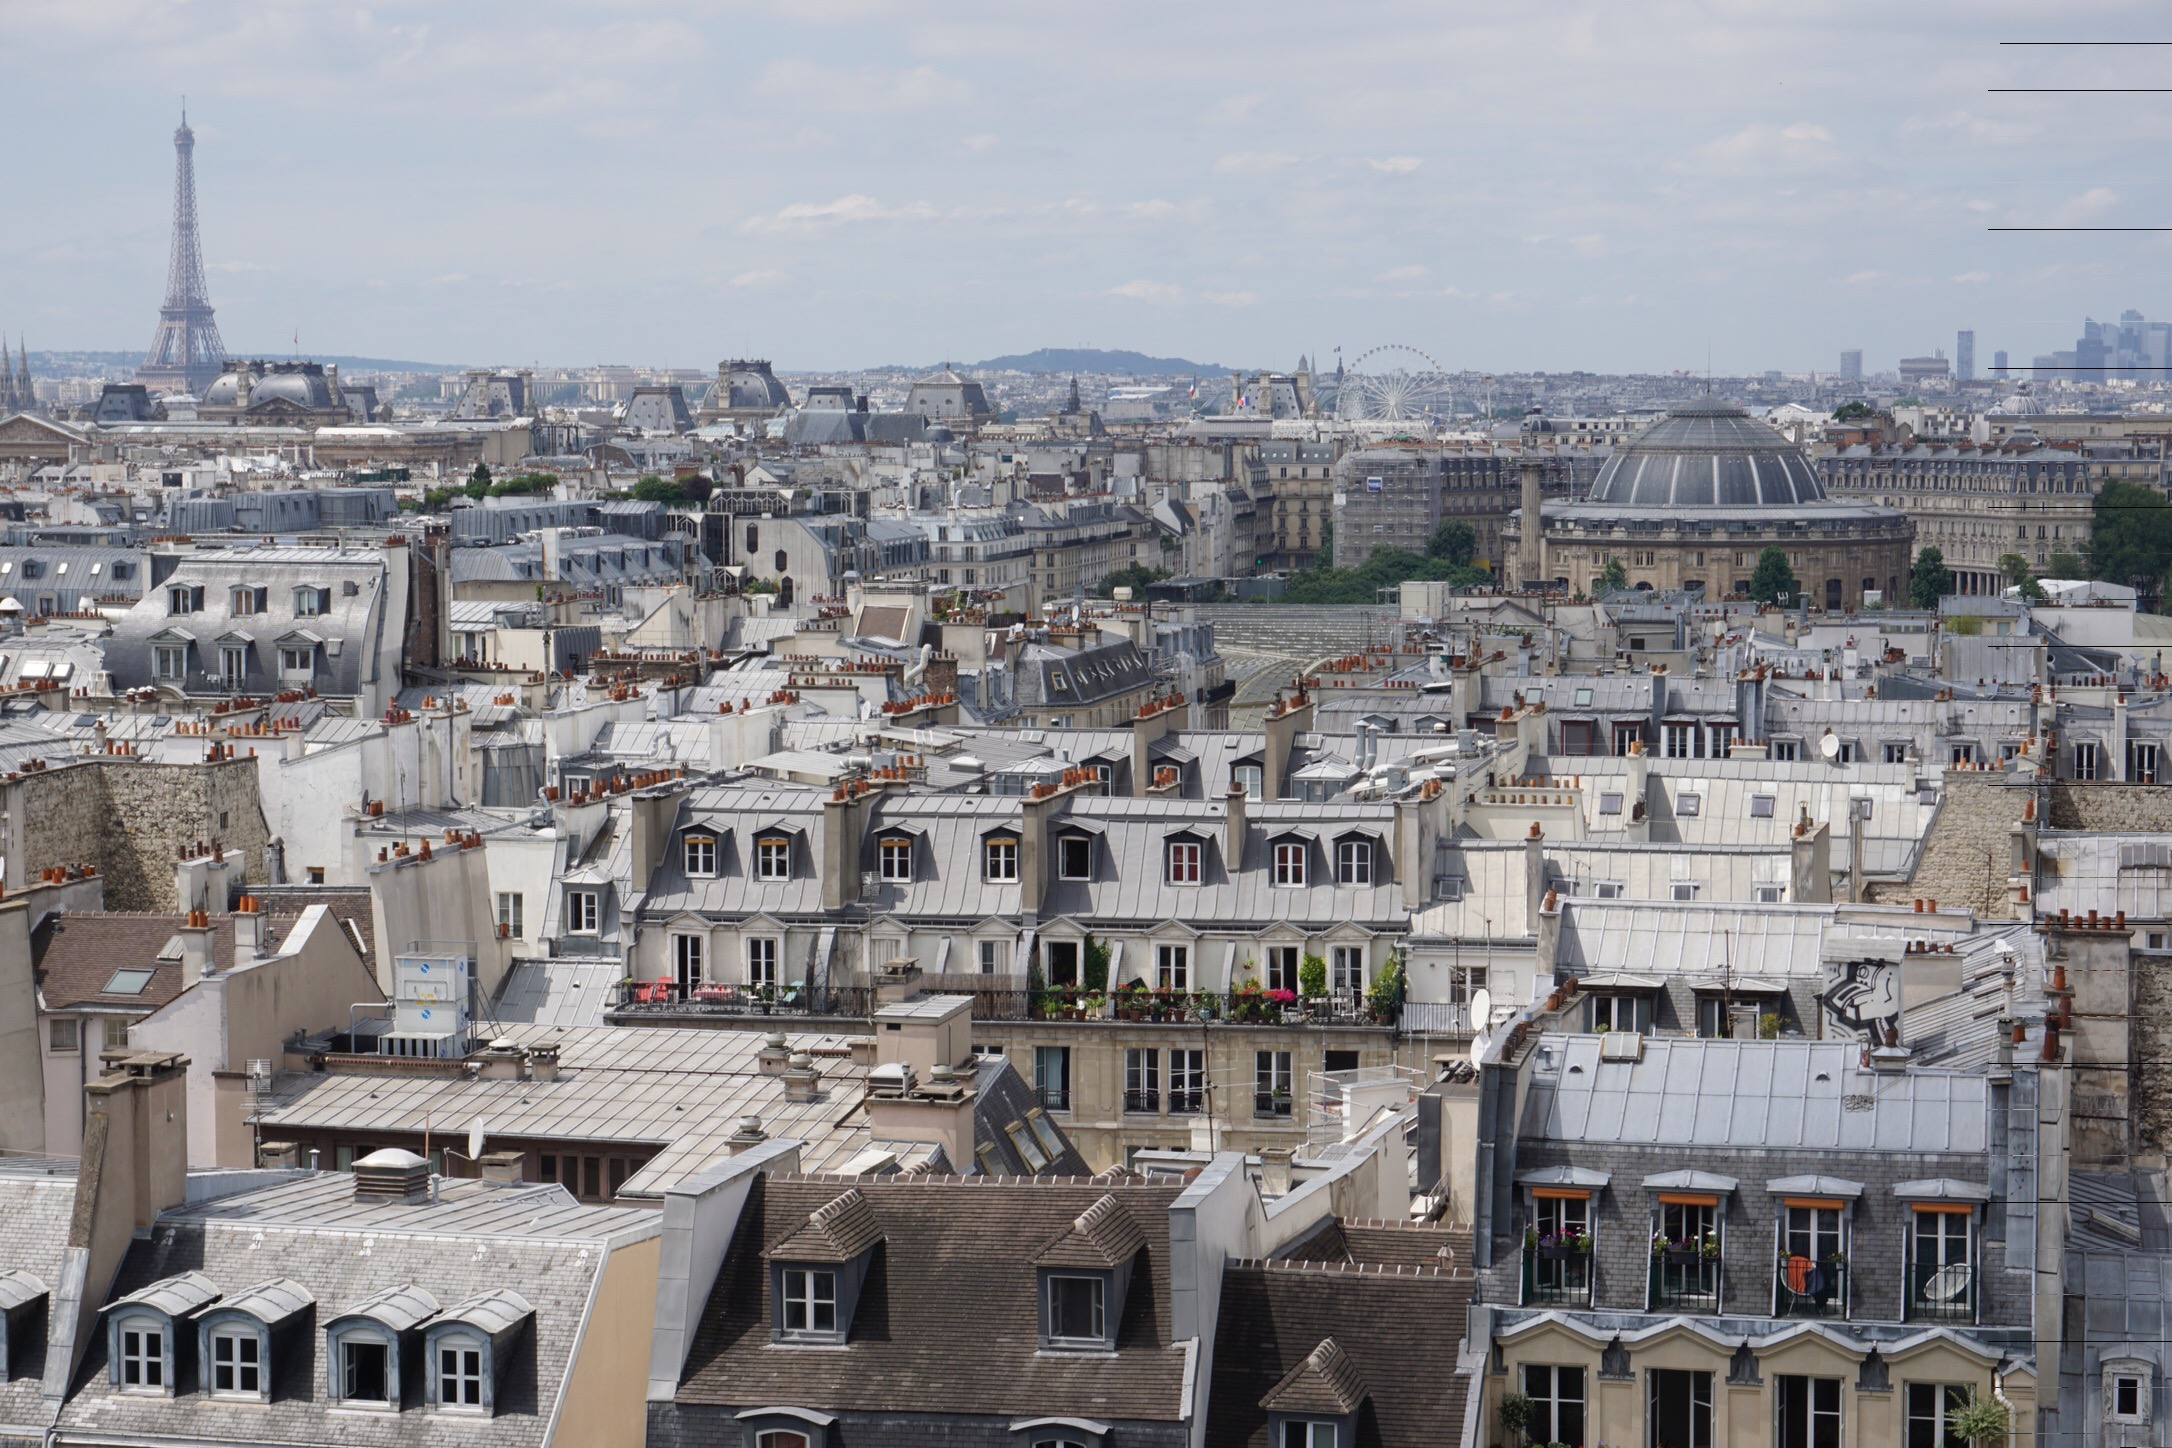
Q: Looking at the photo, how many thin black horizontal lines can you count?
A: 11